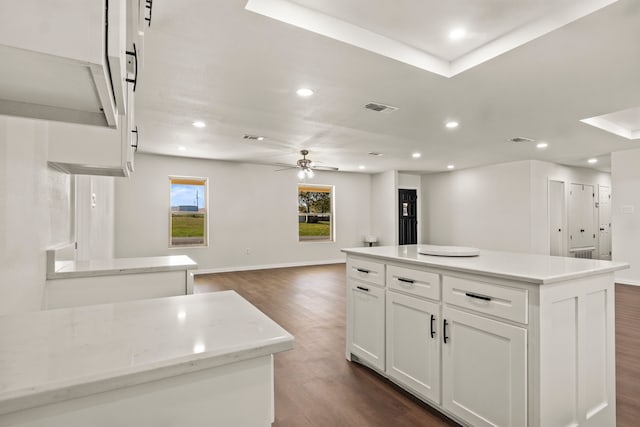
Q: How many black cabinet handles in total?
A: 9